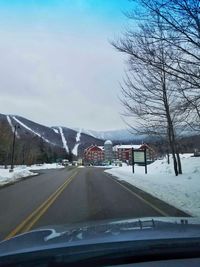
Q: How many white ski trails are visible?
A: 4